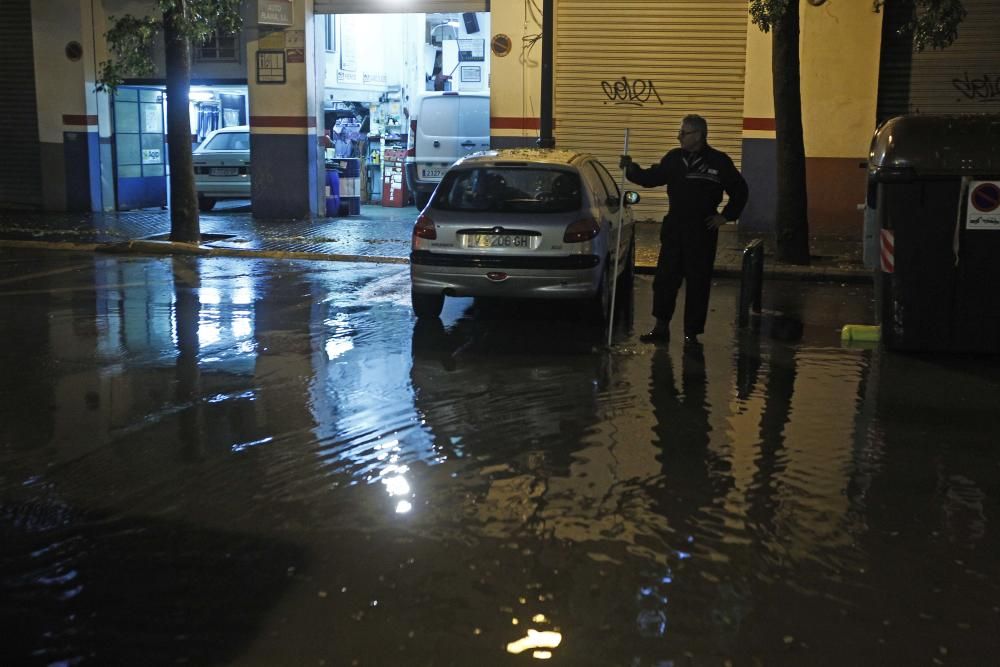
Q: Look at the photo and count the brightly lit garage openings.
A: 2